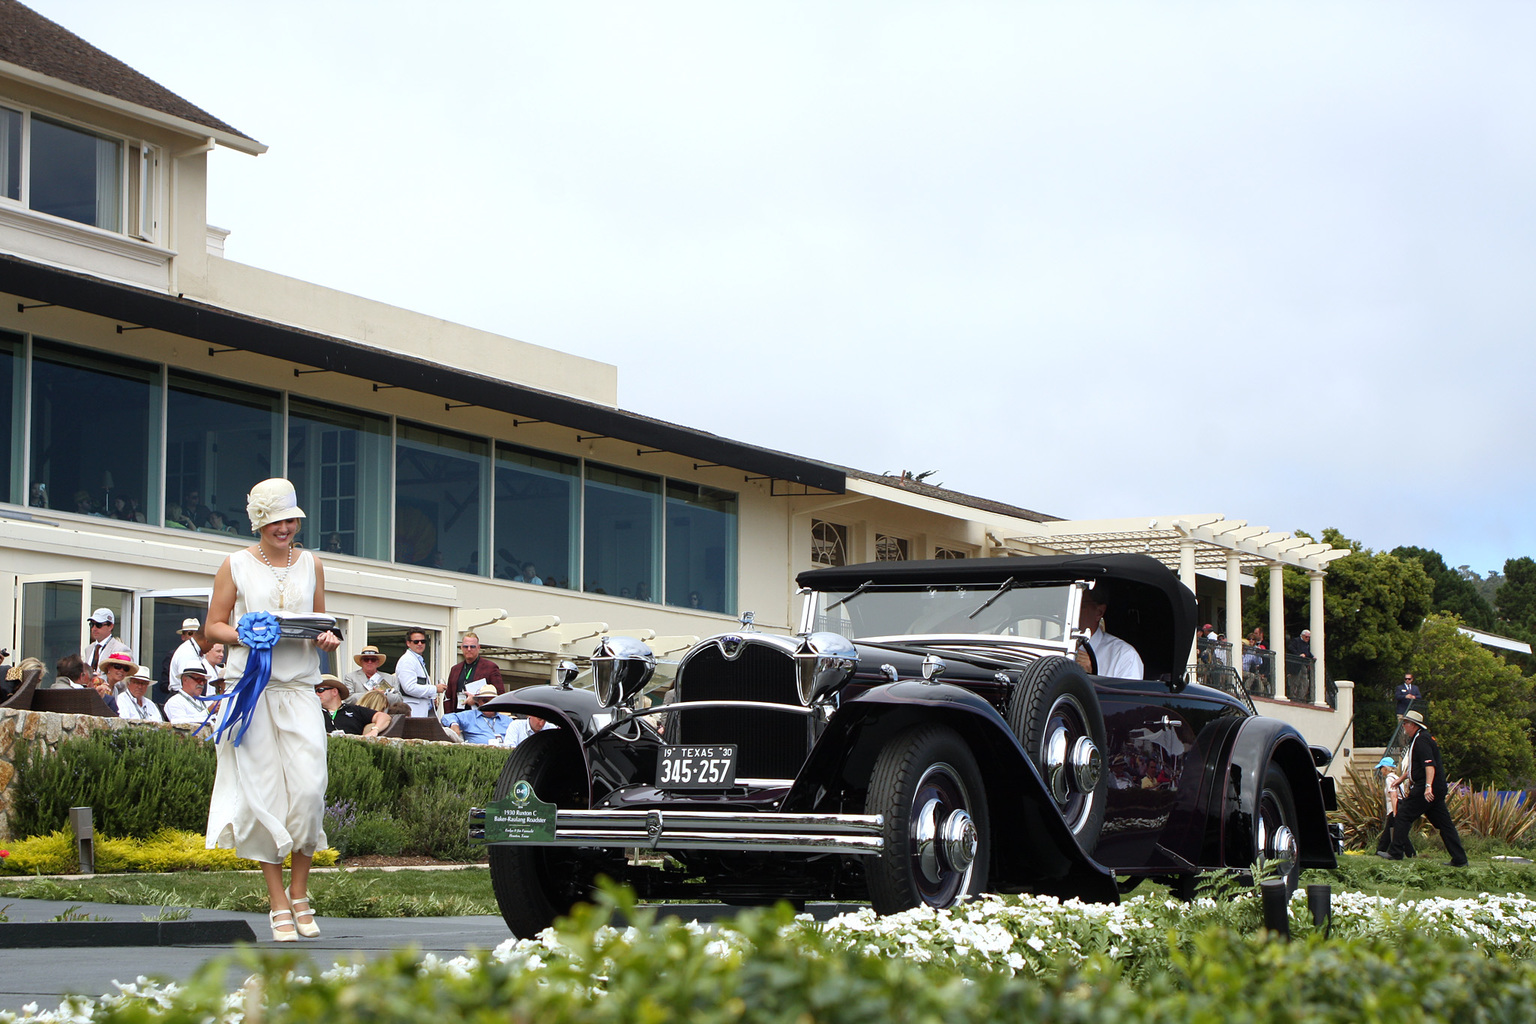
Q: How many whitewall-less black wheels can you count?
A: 4